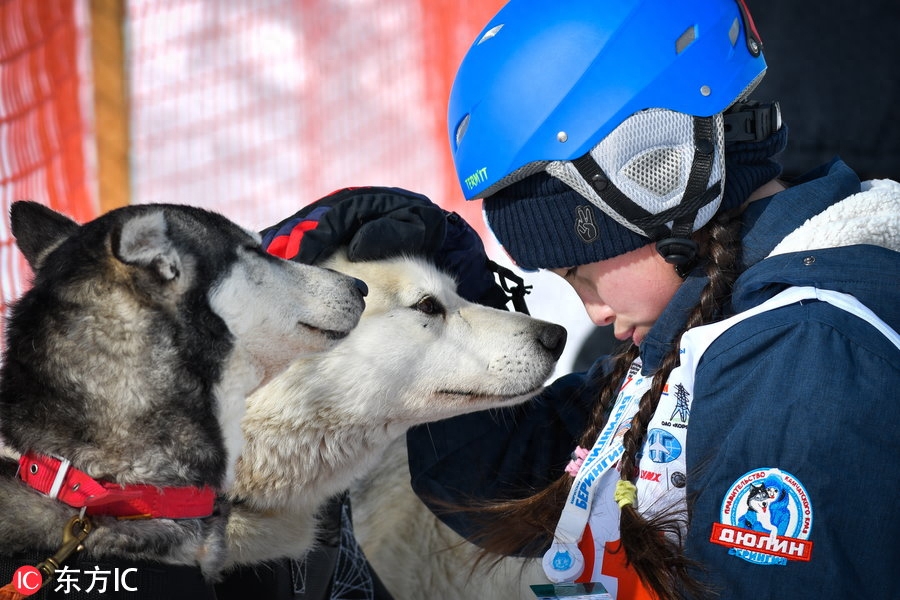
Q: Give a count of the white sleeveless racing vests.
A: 1